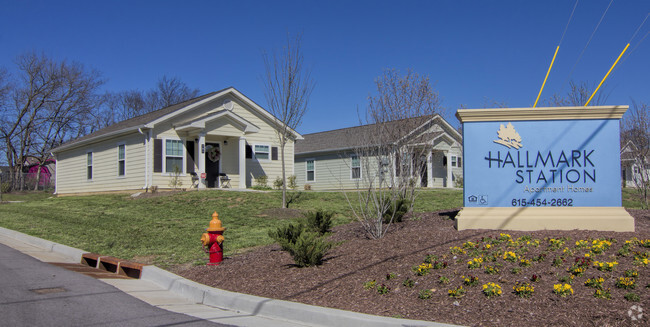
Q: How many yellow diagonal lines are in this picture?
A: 2